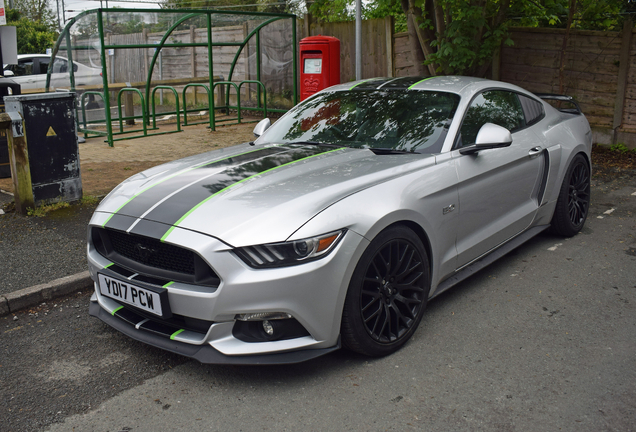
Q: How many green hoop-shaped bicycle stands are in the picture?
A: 6